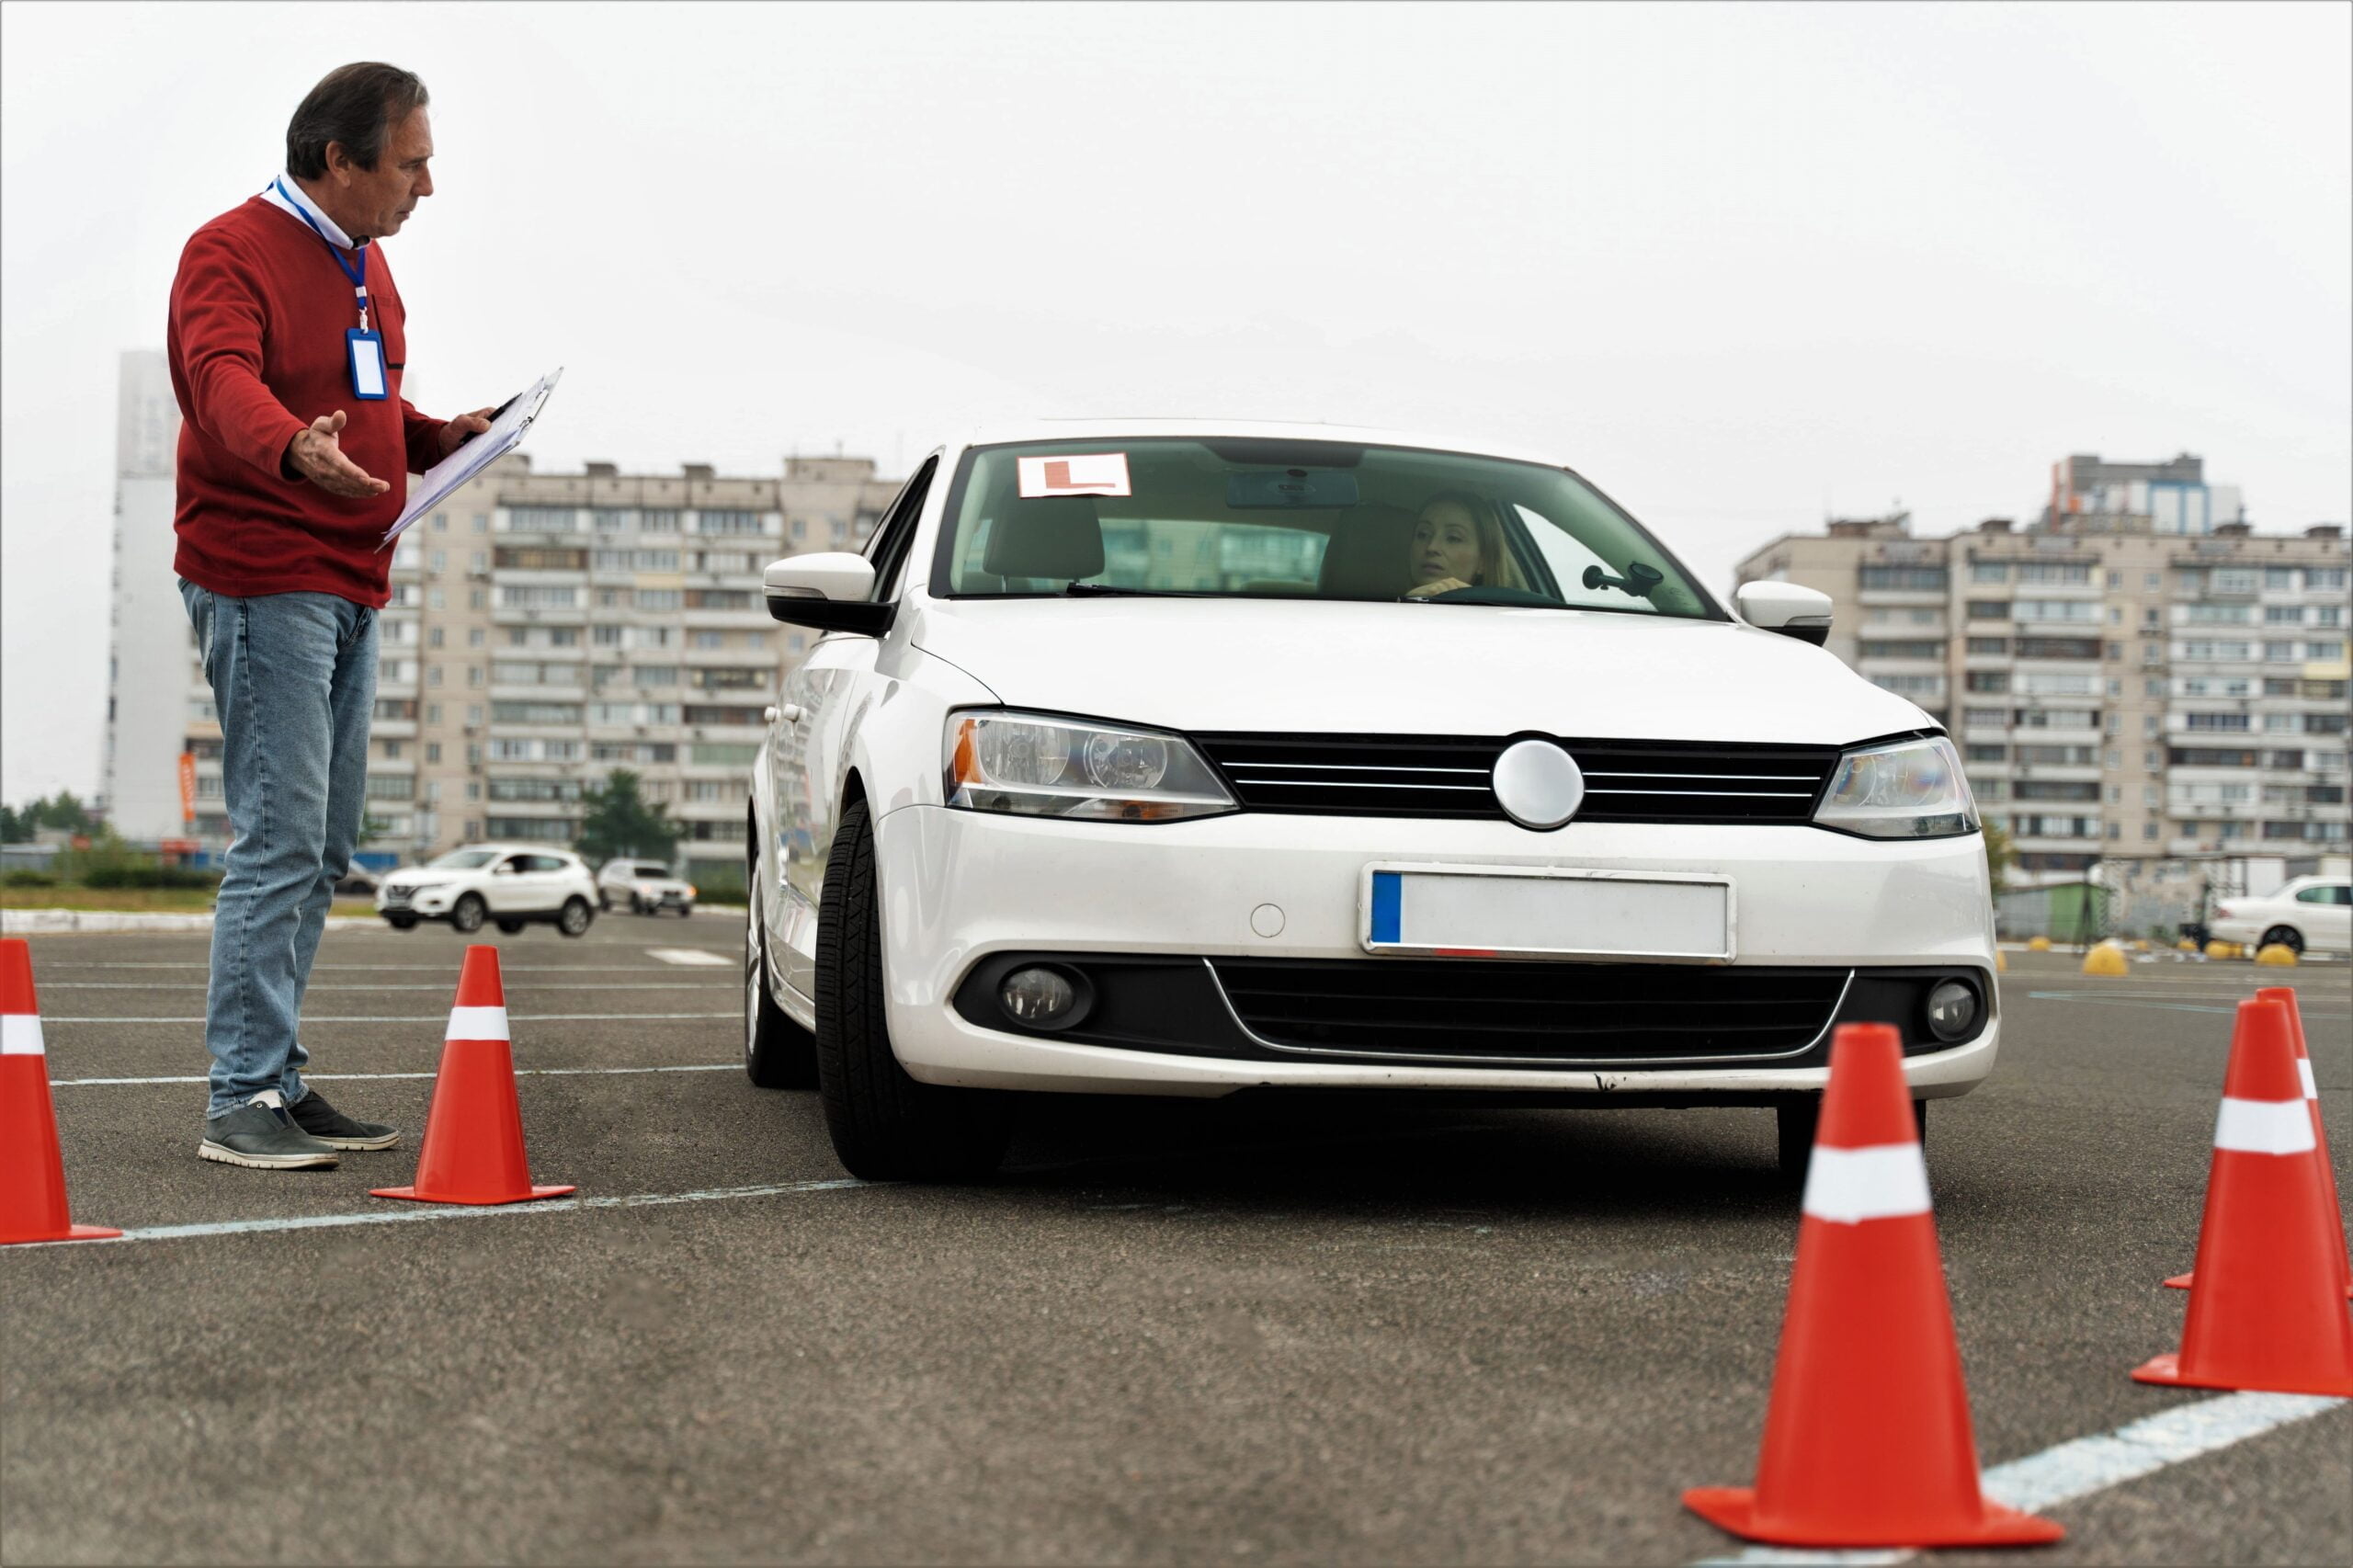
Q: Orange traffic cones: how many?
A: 5